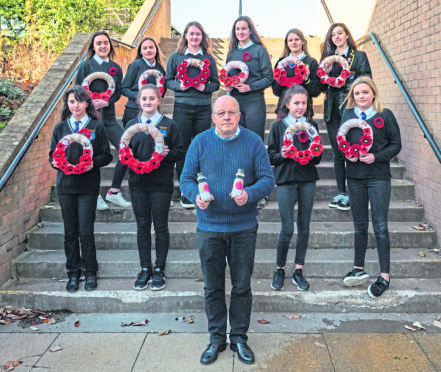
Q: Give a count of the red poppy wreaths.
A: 10